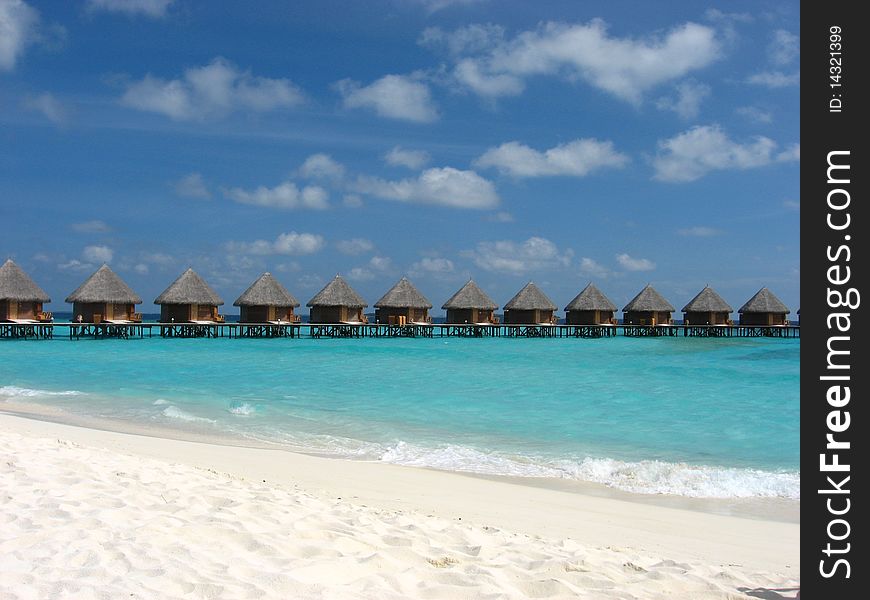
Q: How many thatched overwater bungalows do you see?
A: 12